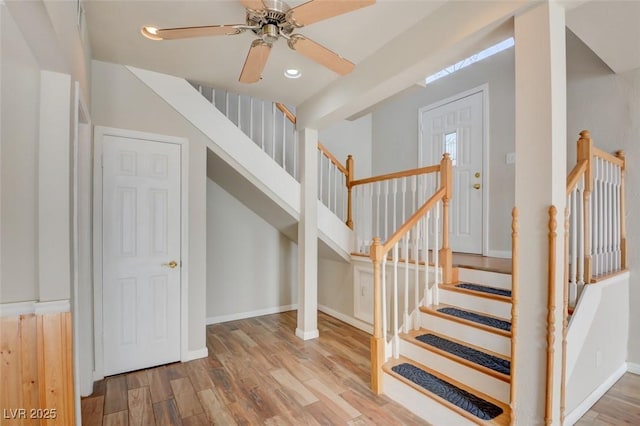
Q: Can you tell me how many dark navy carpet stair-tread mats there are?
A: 4